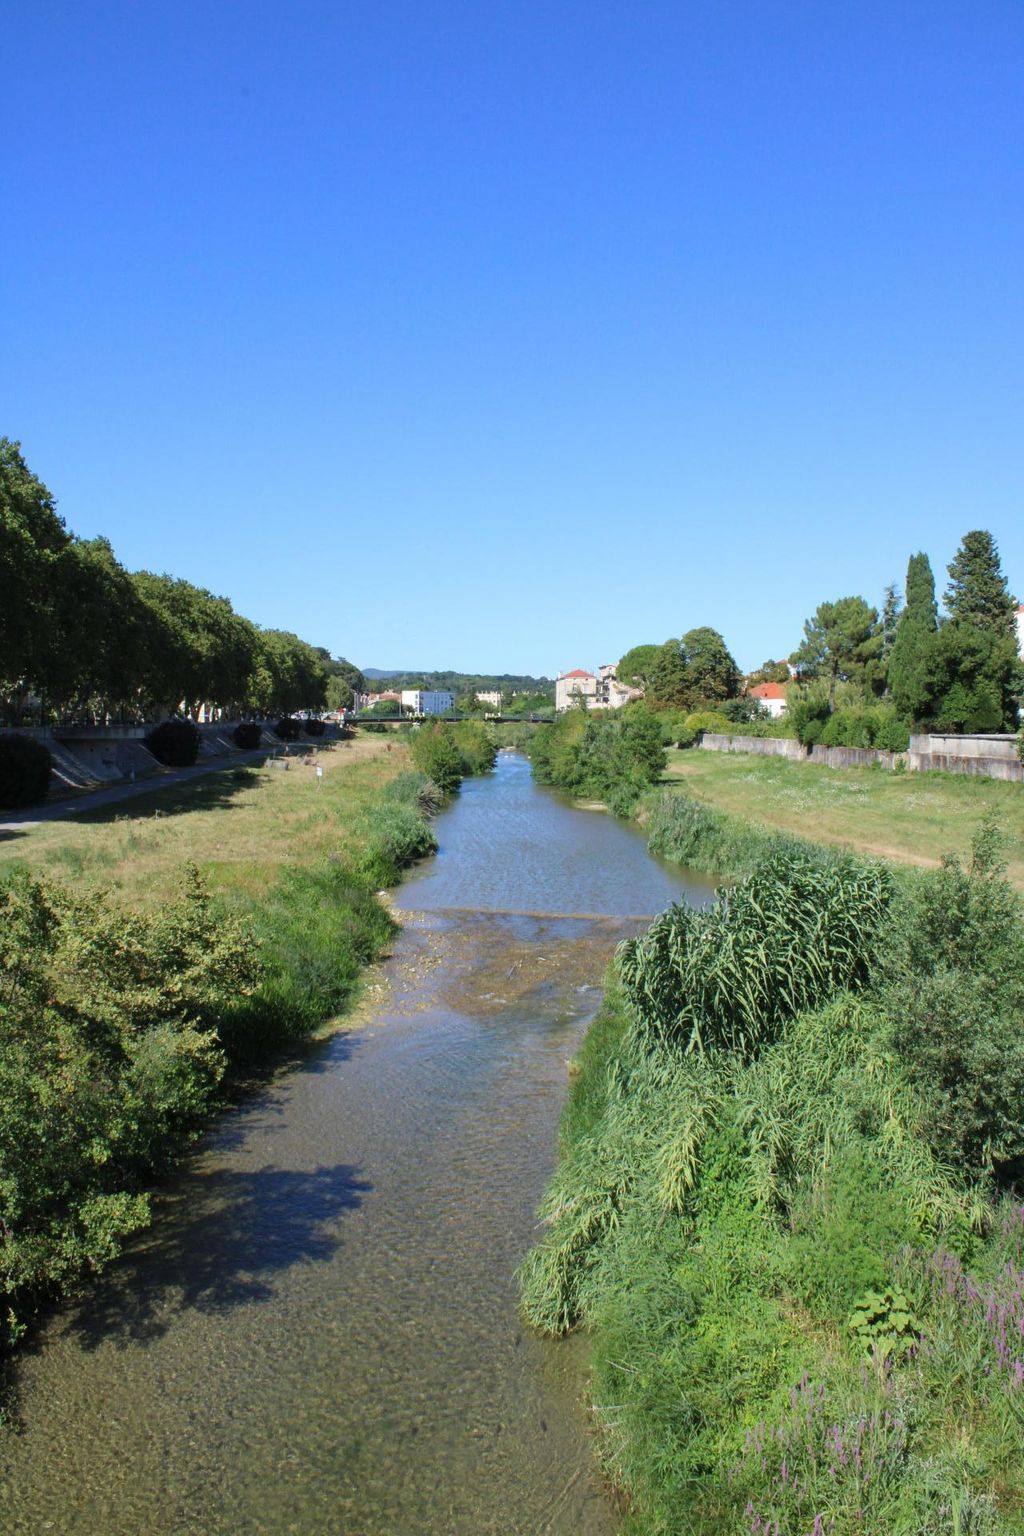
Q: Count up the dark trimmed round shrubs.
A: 5